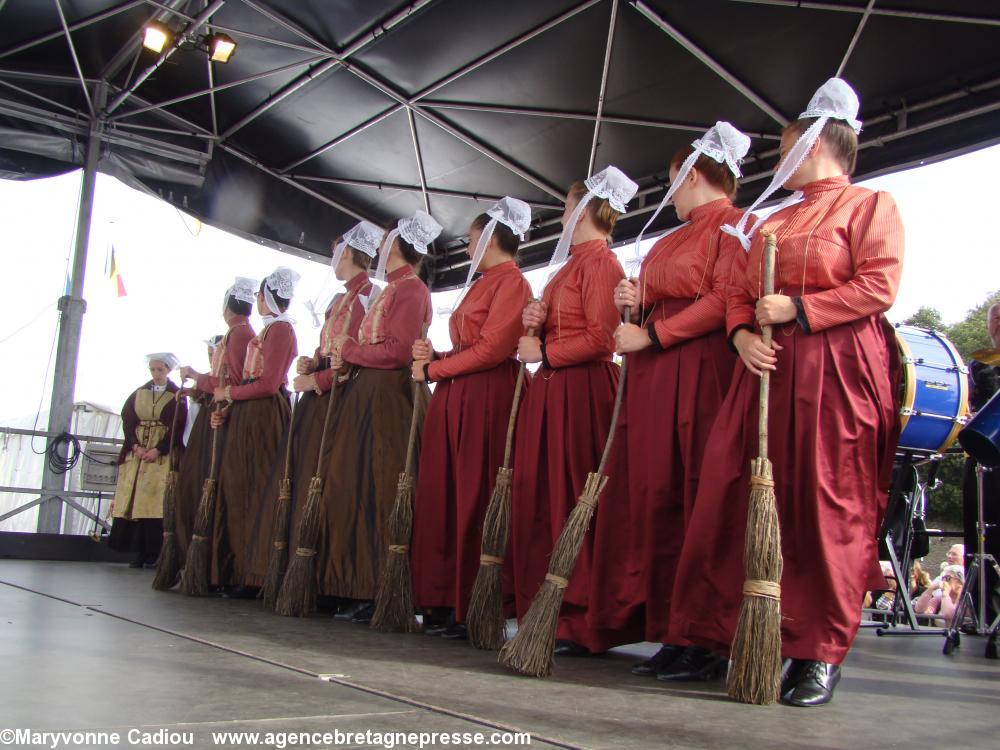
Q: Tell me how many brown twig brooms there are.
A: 8